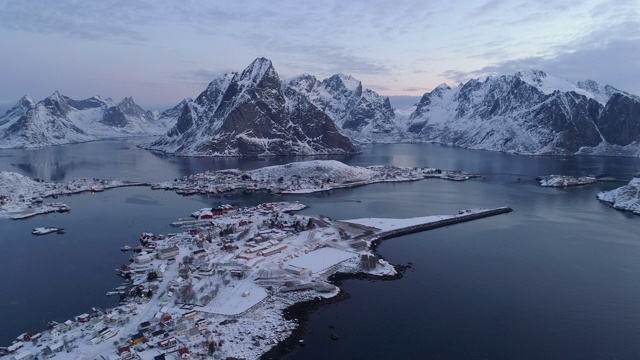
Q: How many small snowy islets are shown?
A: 2